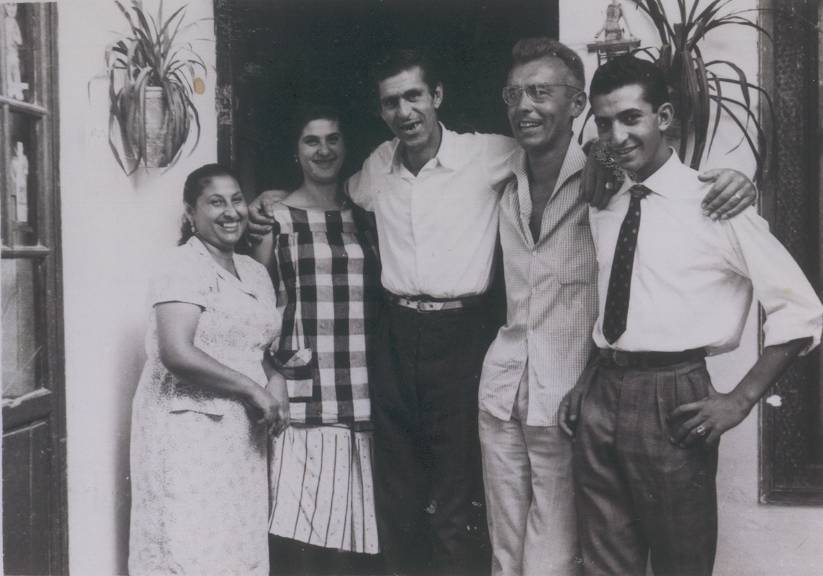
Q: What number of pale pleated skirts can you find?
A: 1